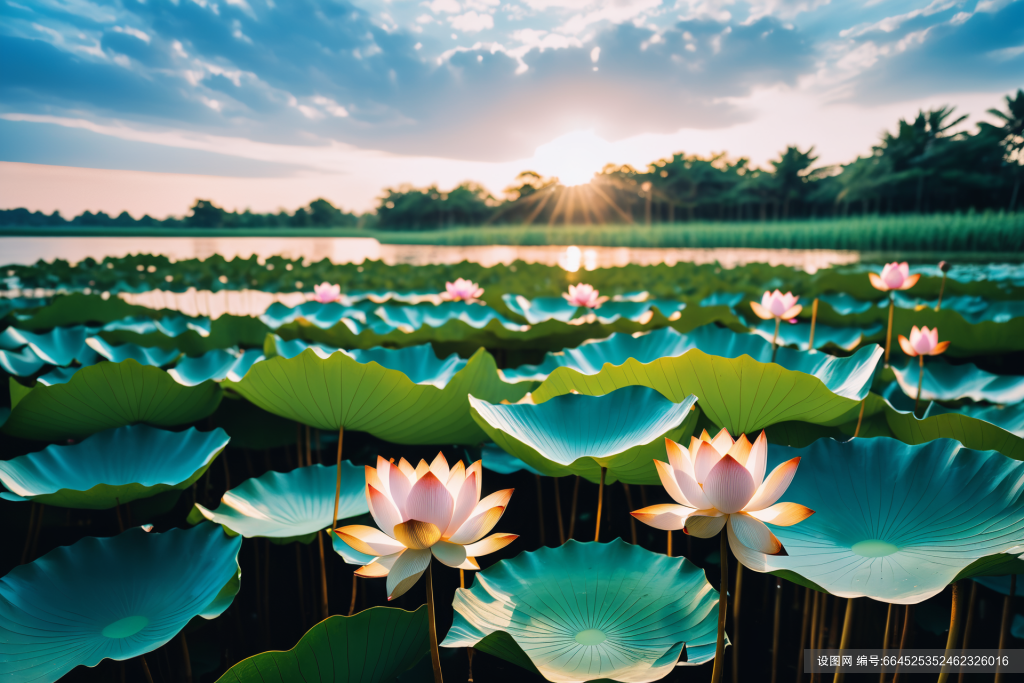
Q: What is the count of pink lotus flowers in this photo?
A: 8